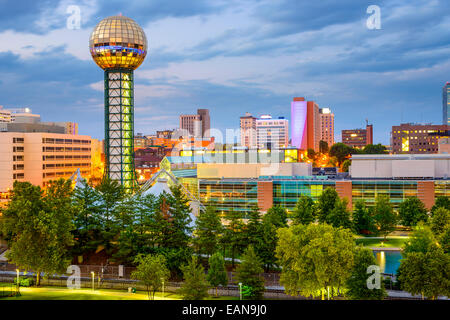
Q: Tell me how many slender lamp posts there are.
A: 5